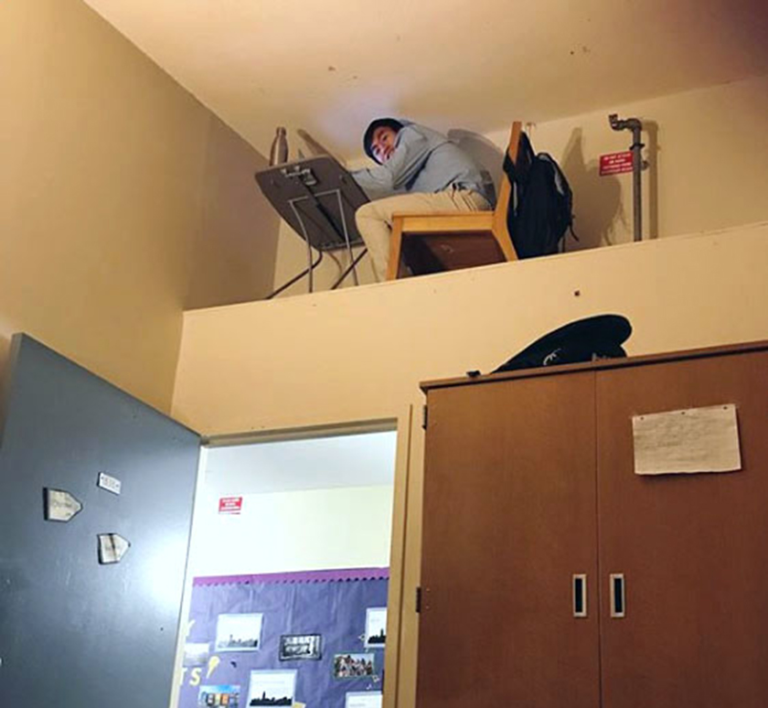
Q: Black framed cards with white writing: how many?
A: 1